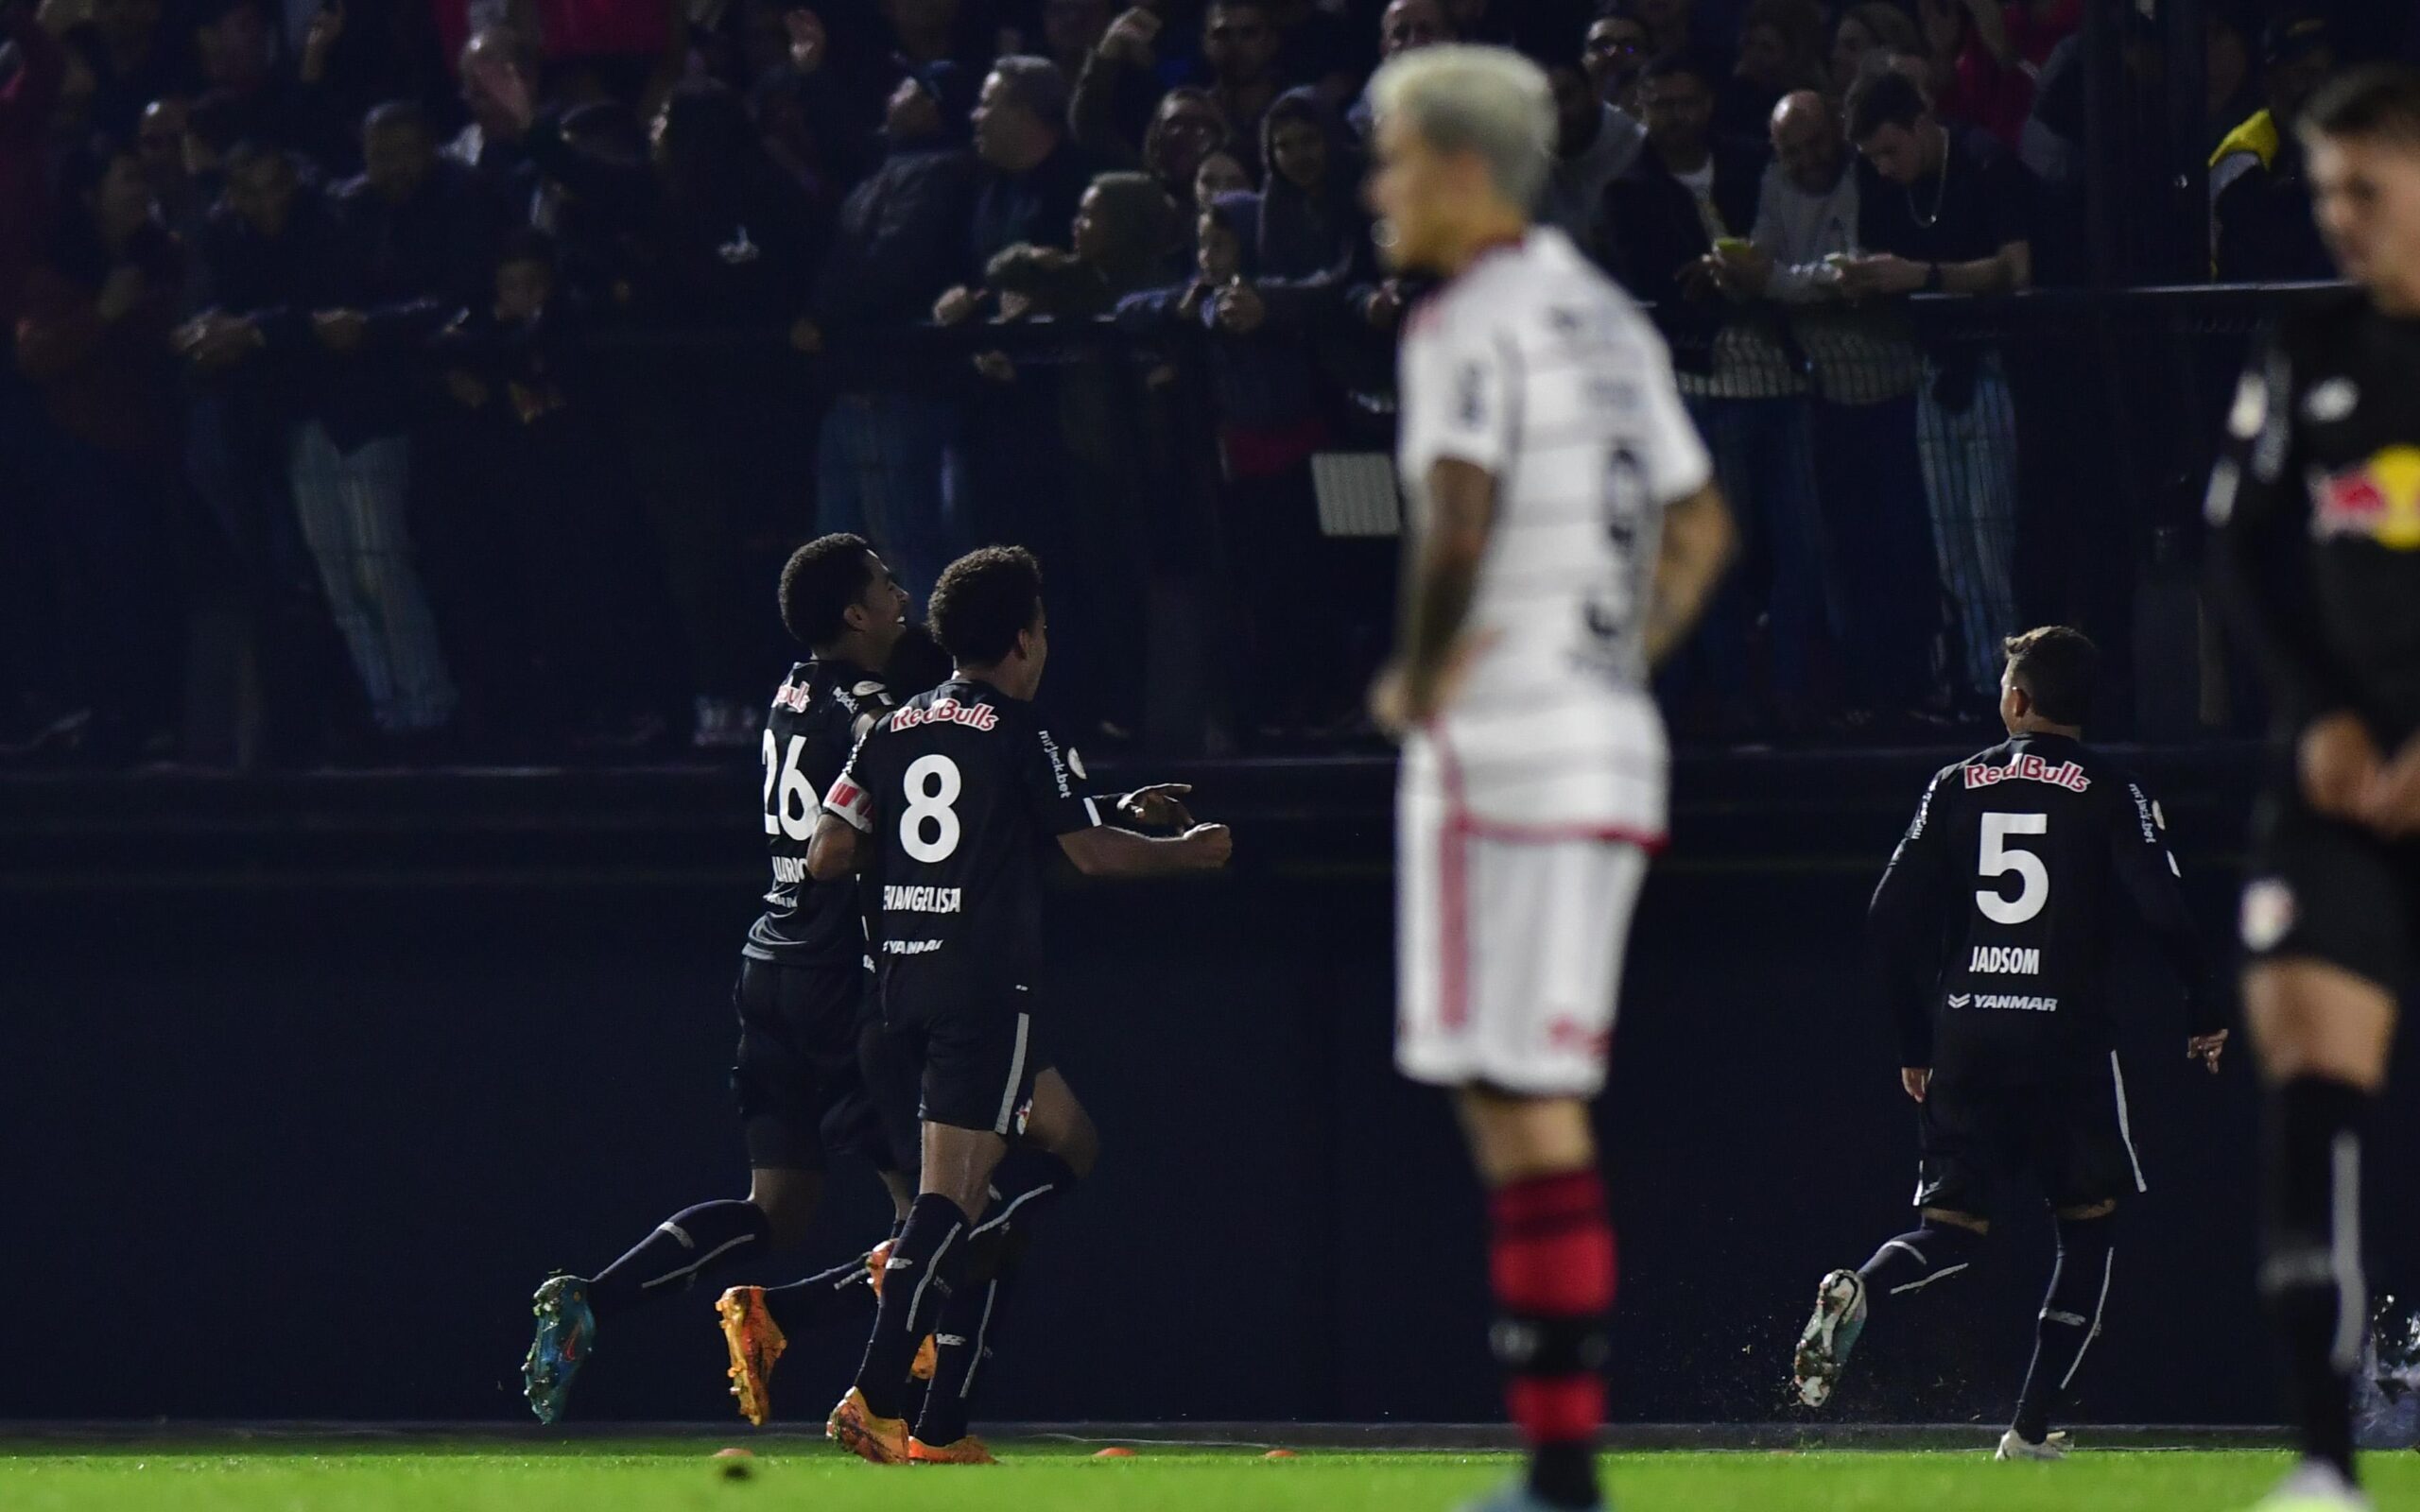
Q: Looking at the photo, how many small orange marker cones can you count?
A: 3